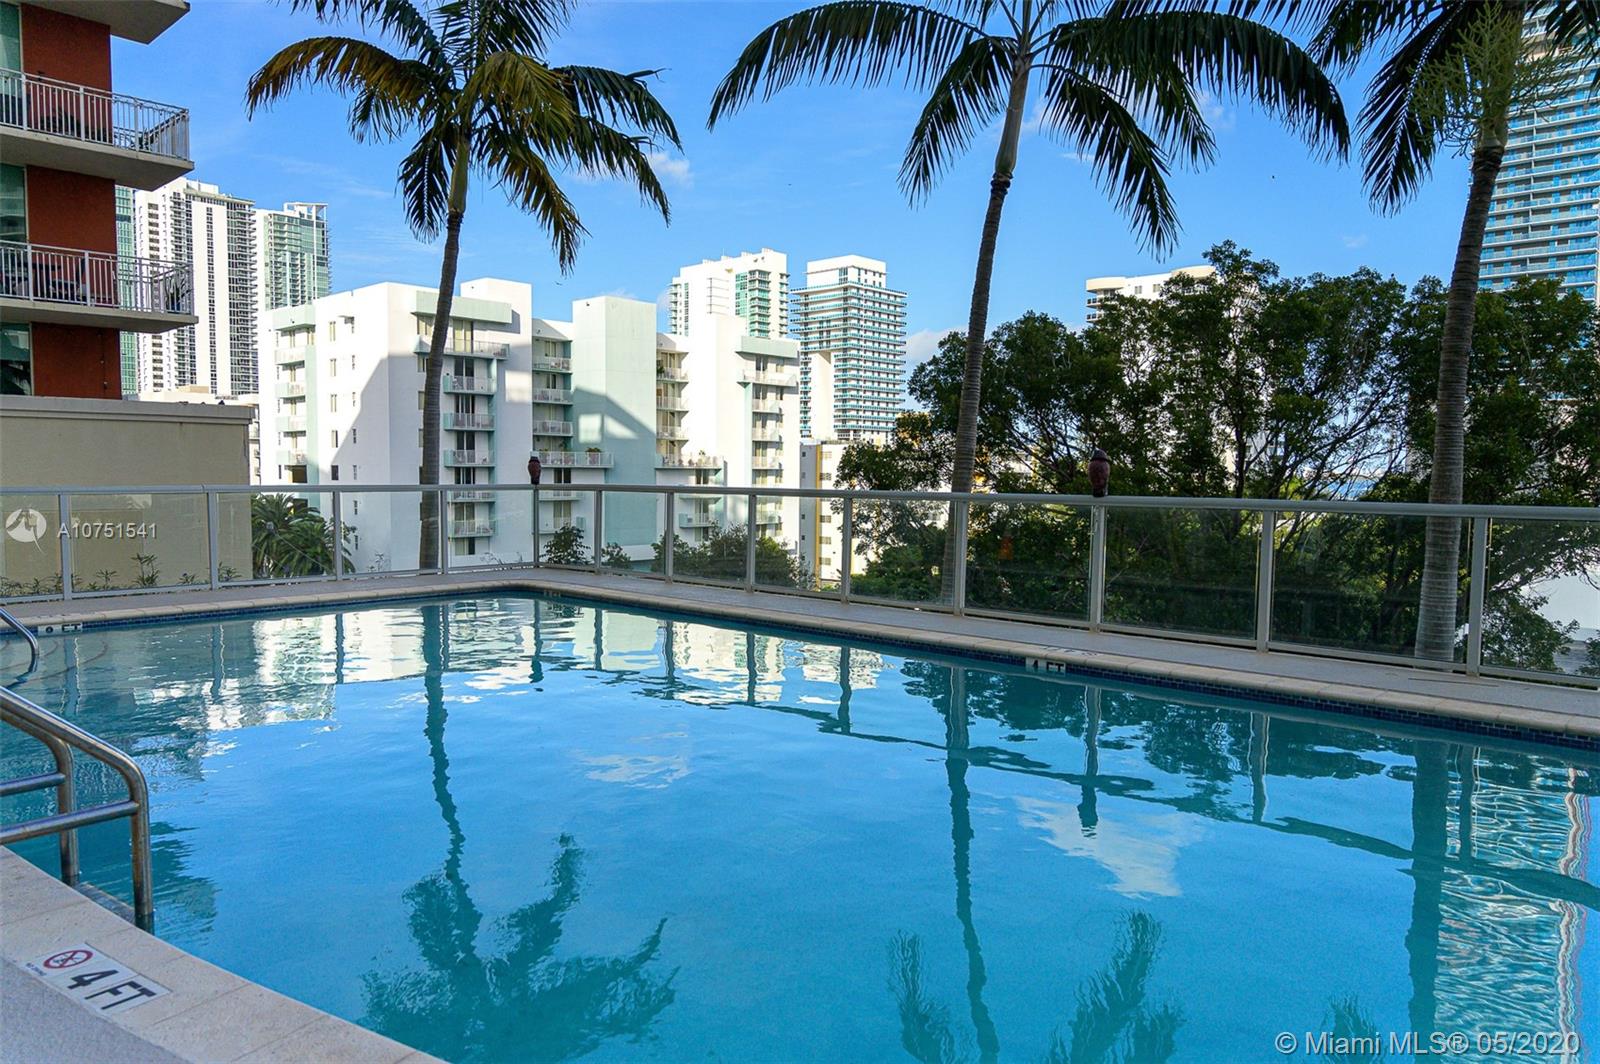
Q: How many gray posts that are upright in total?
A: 13